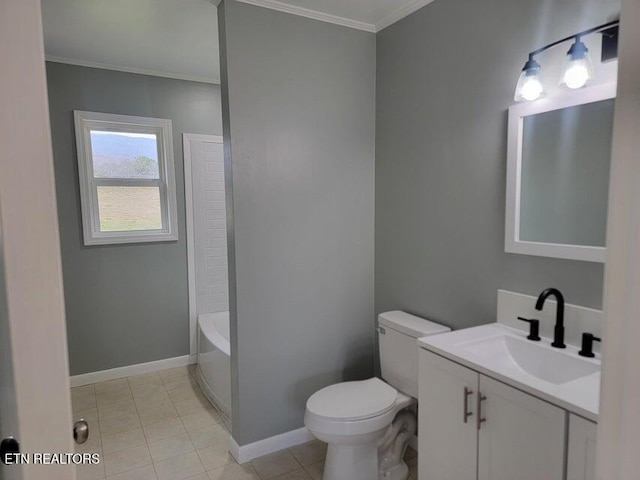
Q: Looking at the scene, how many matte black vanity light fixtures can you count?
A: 1